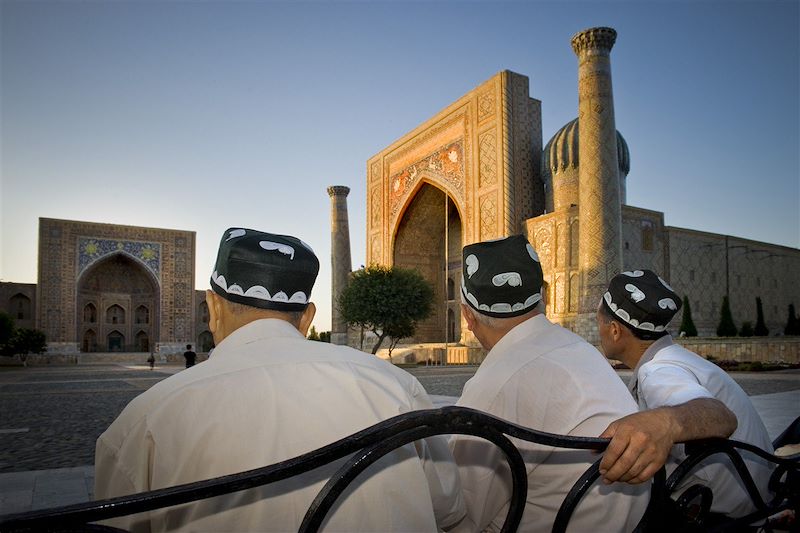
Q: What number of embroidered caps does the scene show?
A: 3